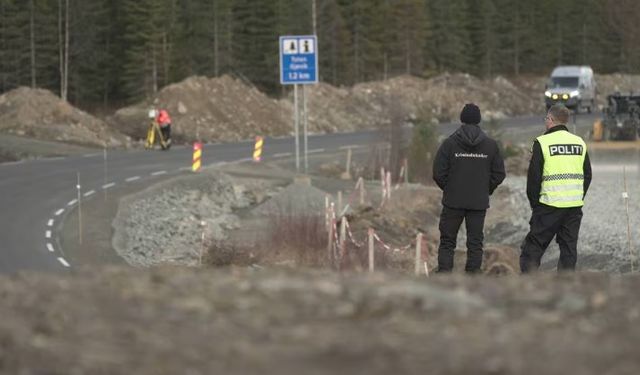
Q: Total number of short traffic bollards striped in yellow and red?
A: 2